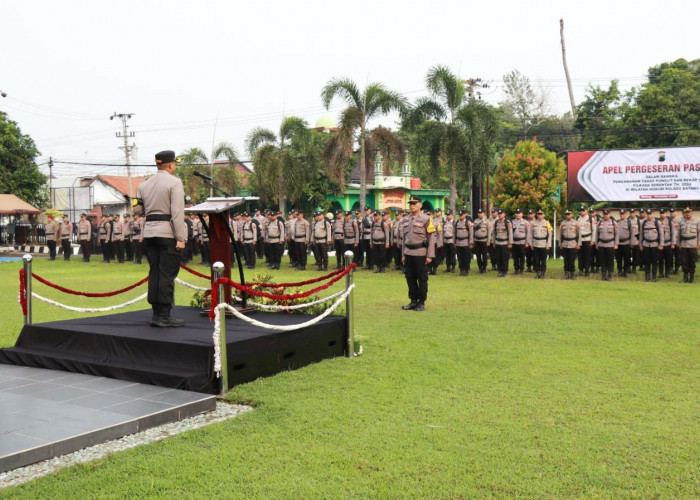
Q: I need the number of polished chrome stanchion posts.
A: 3